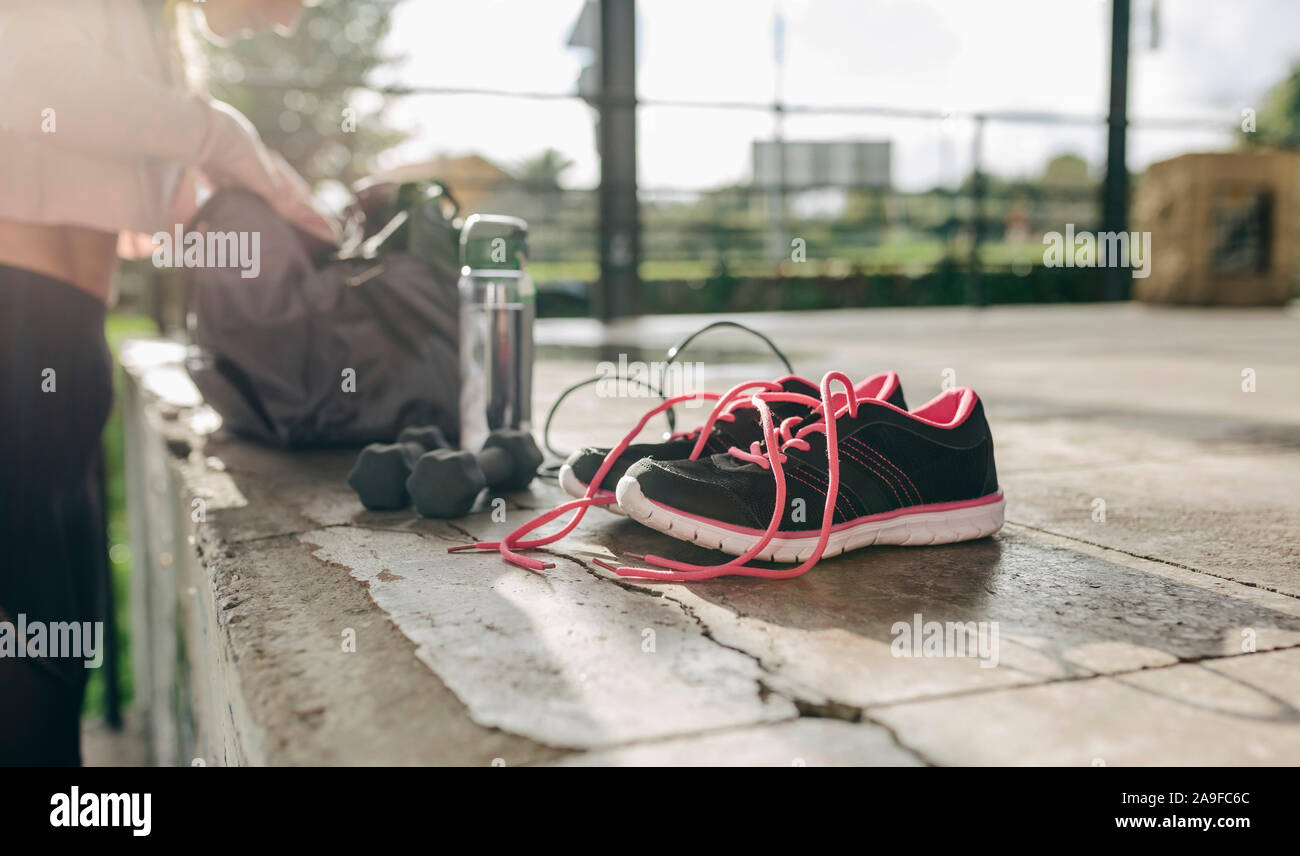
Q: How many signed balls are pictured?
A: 0